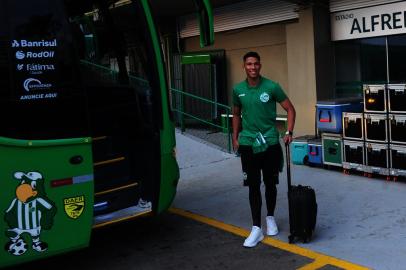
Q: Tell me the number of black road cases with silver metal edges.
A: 8